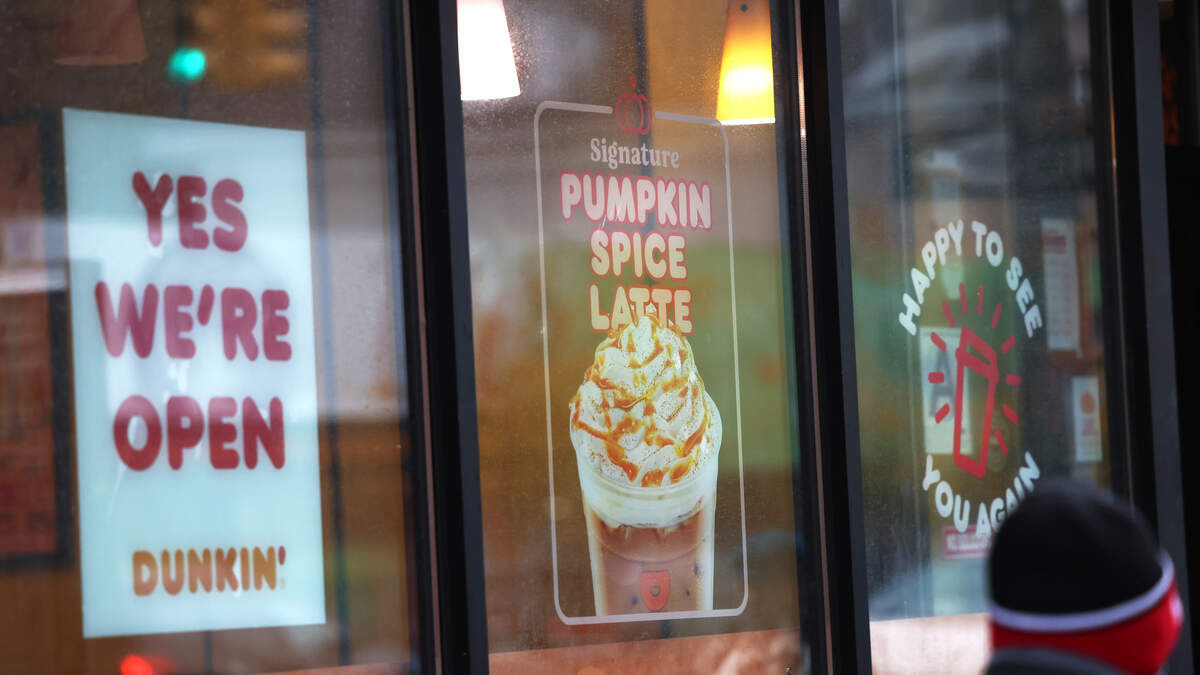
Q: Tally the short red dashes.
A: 11